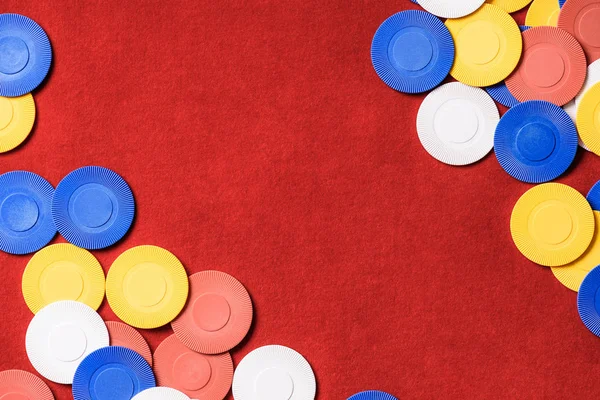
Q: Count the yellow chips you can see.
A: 9